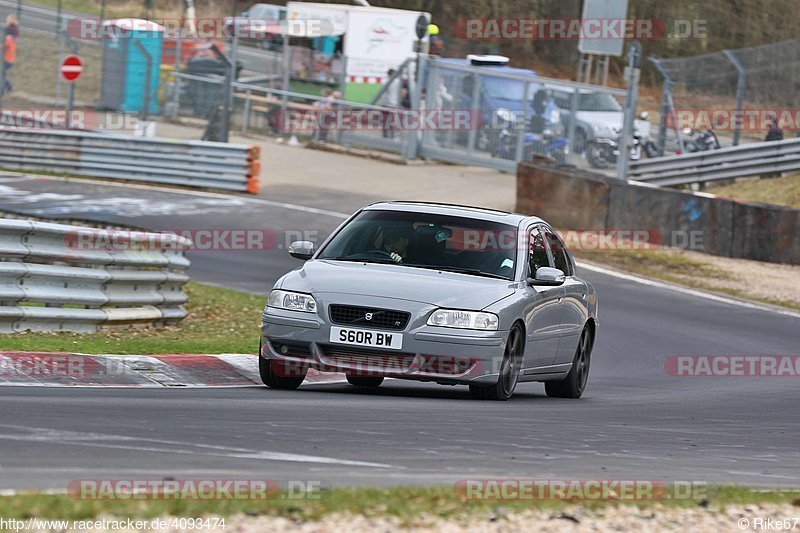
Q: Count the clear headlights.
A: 2